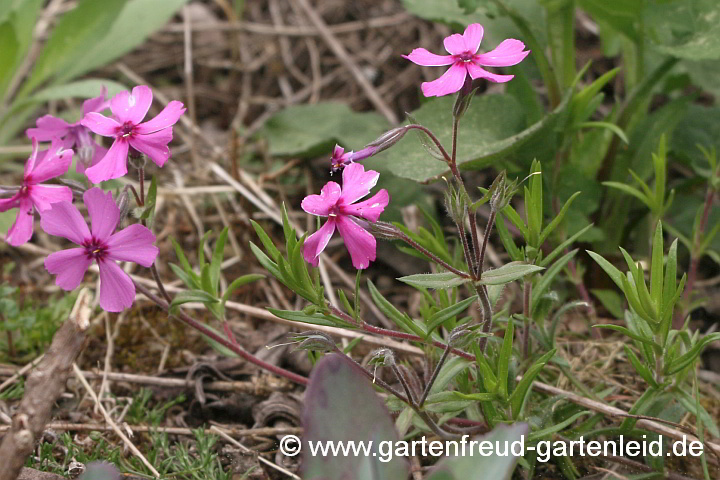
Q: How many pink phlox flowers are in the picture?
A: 6